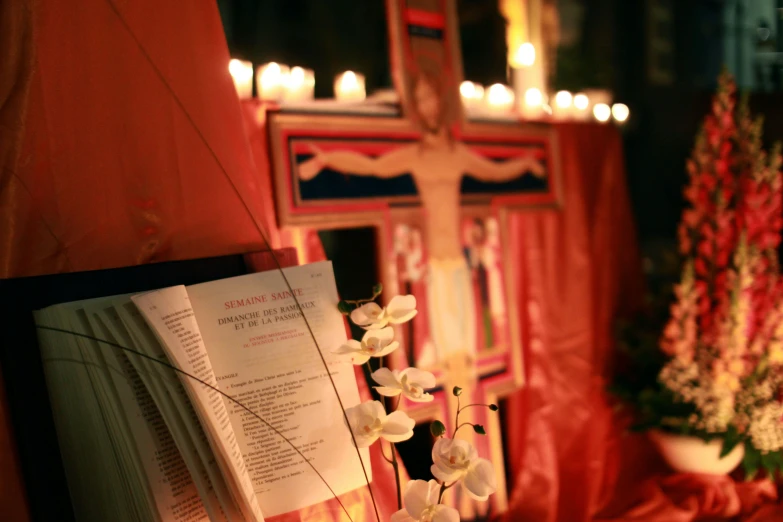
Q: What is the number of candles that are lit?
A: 12